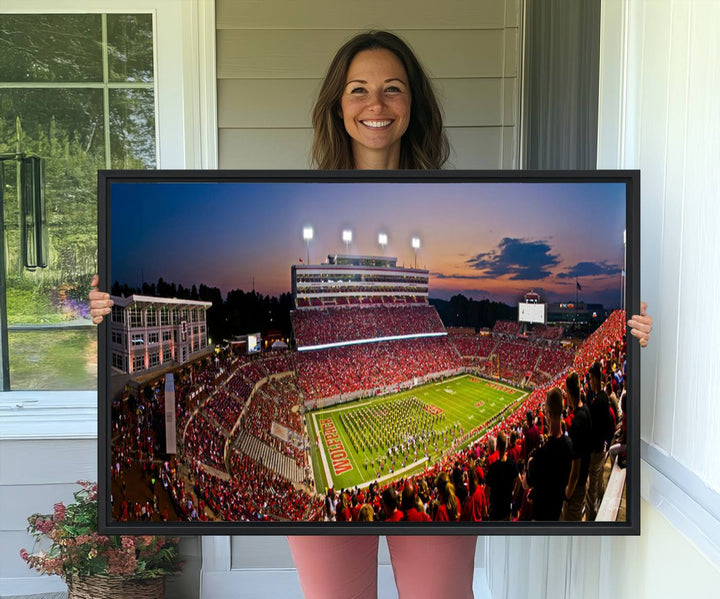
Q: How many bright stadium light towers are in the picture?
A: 4